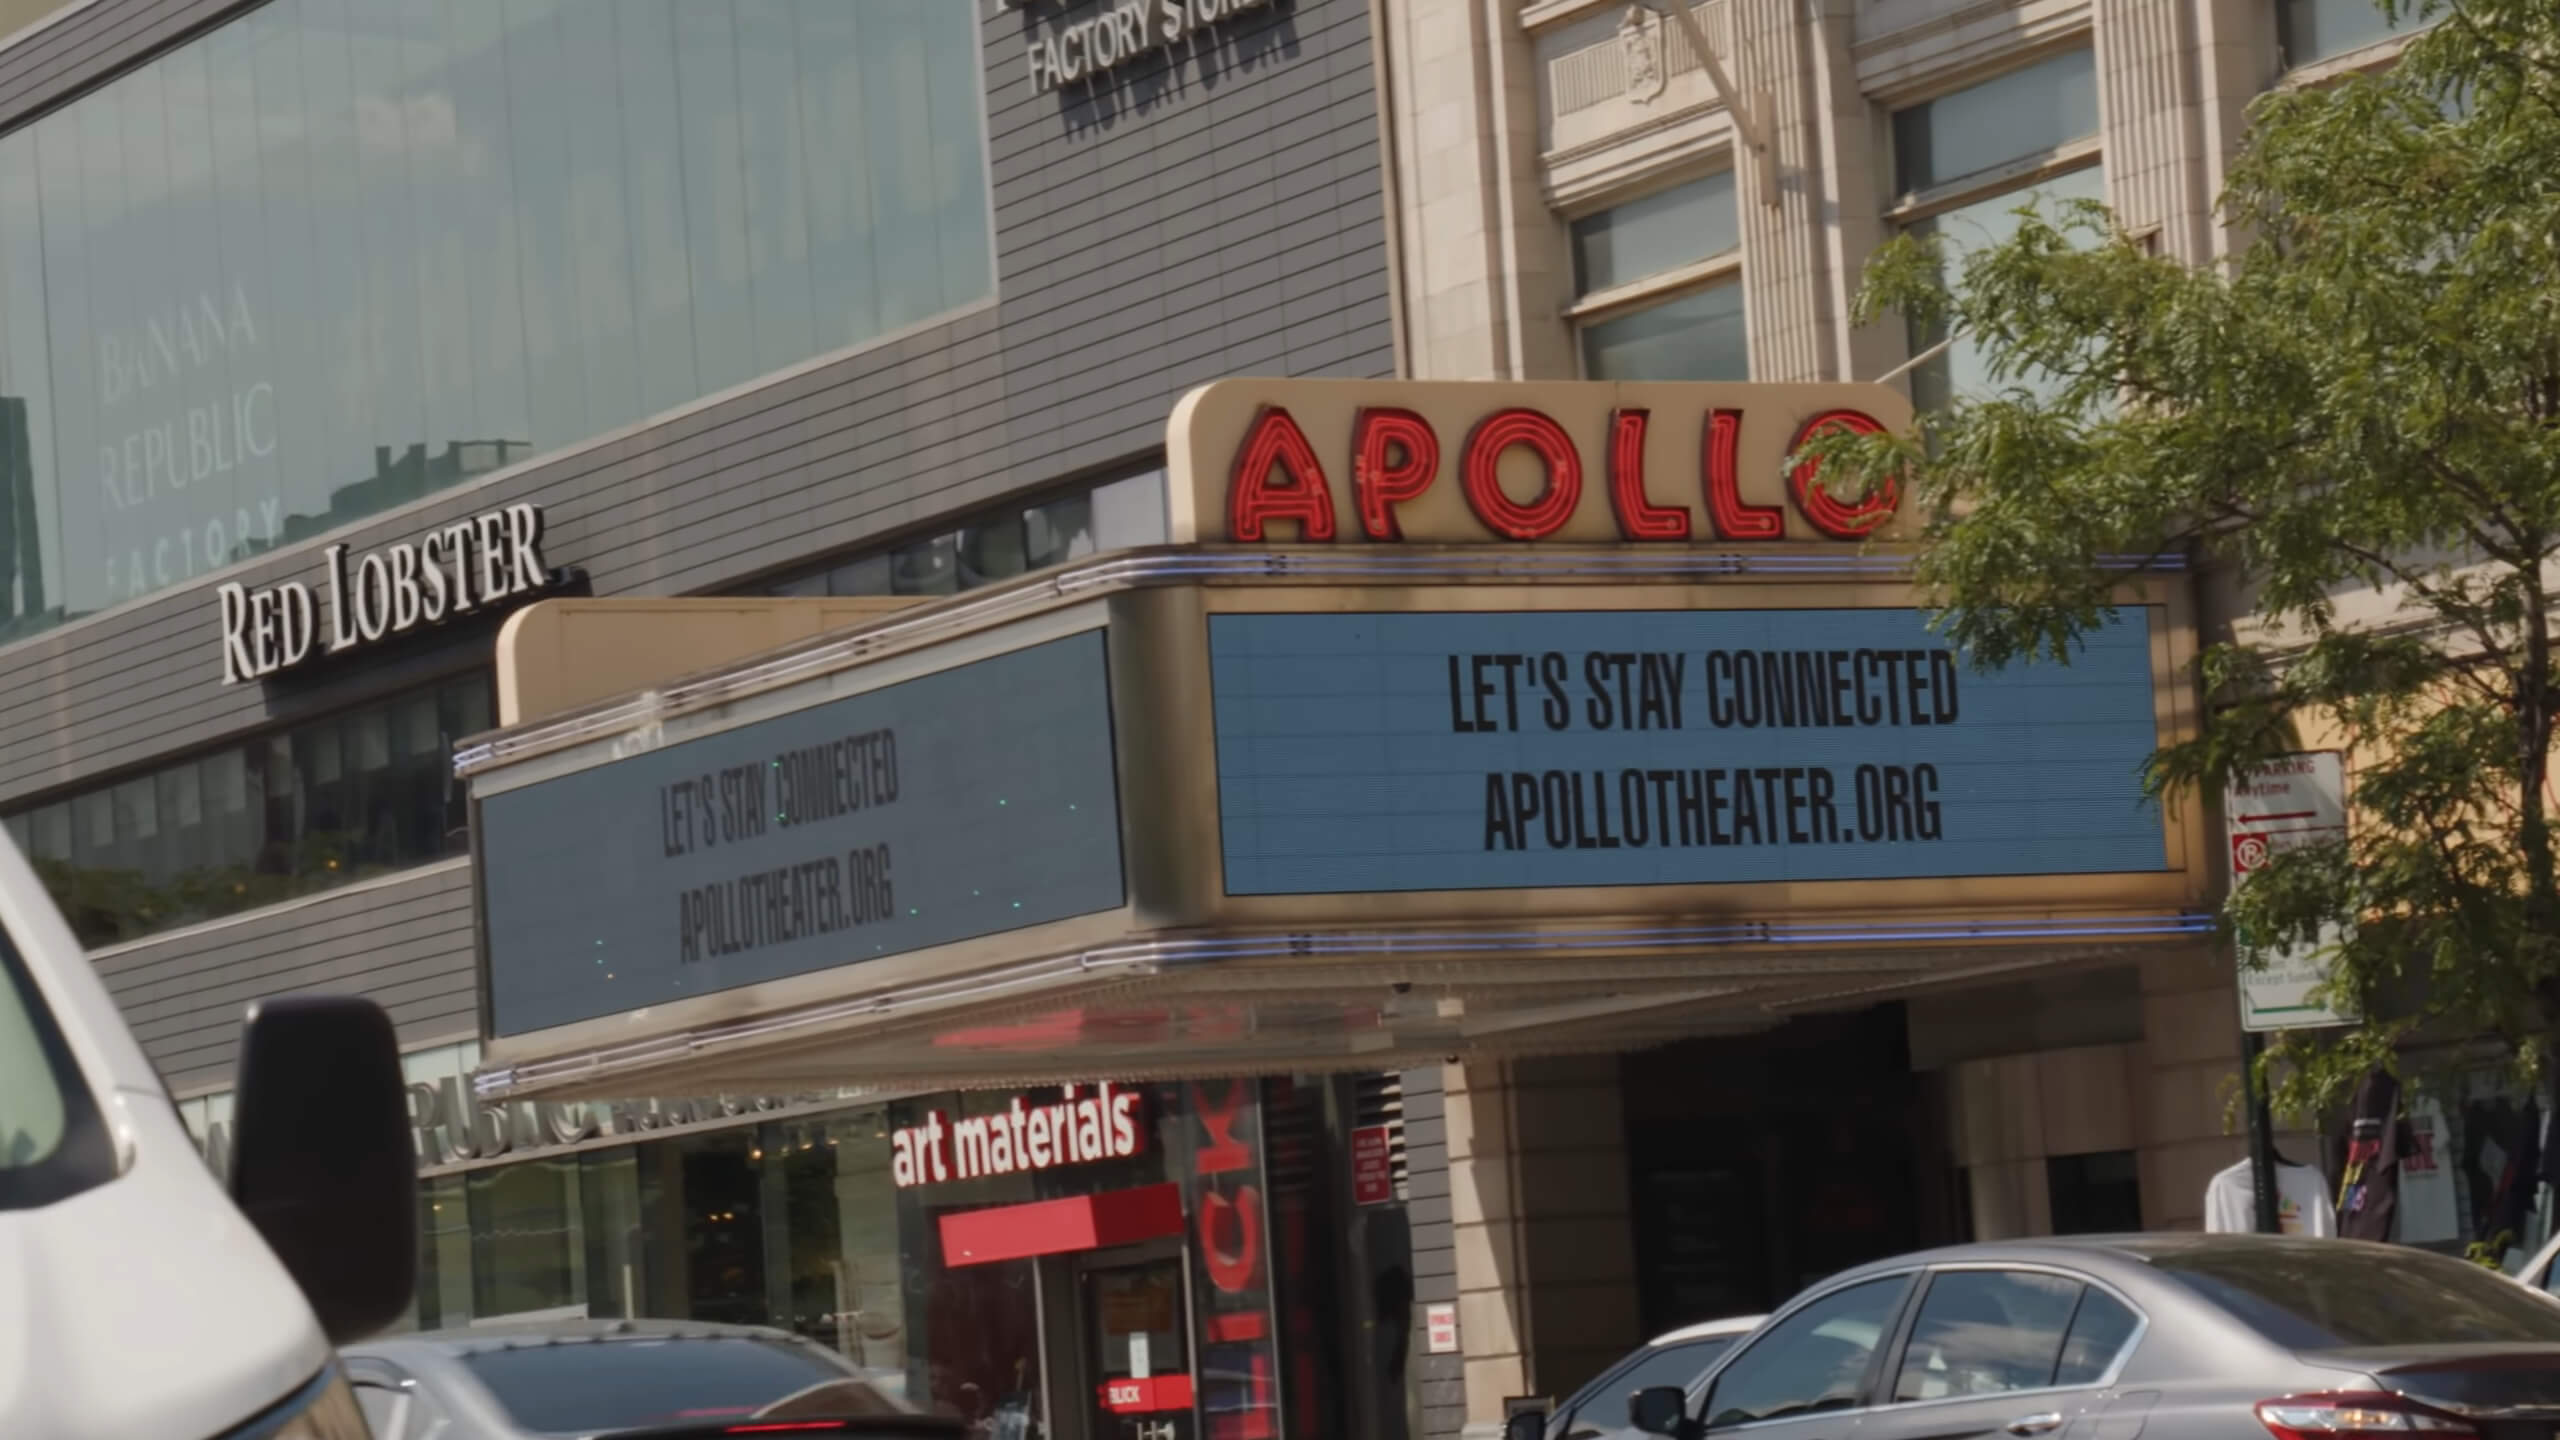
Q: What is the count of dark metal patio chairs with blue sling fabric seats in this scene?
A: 0